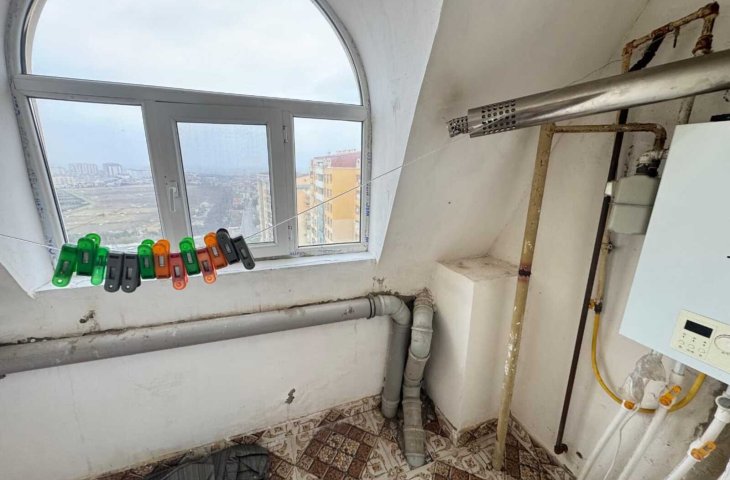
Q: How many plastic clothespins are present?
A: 13